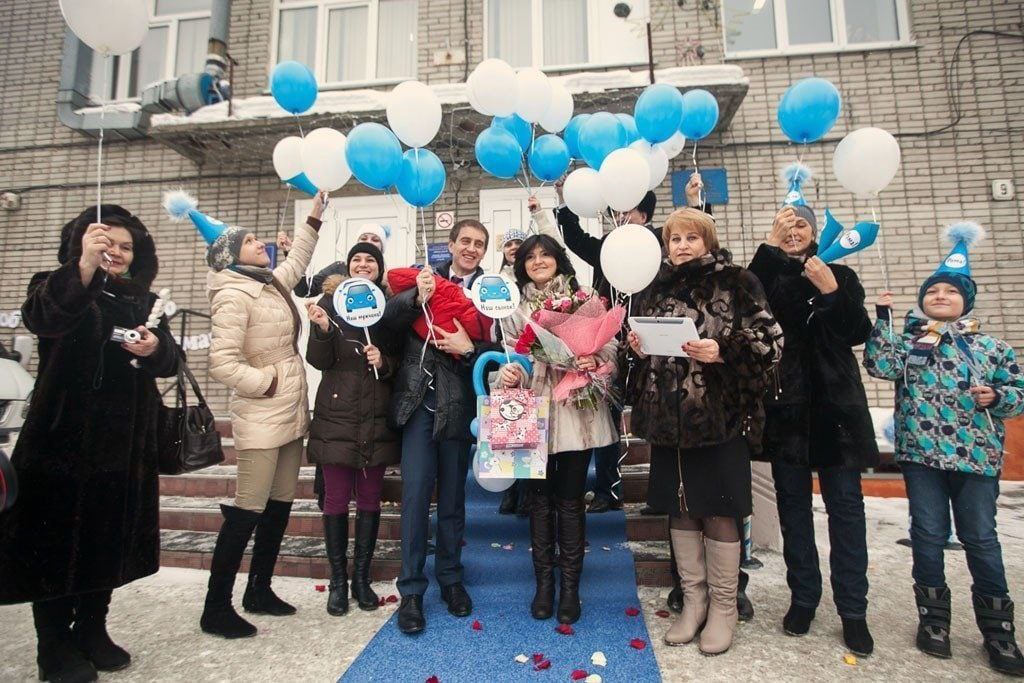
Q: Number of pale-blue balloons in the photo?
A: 12